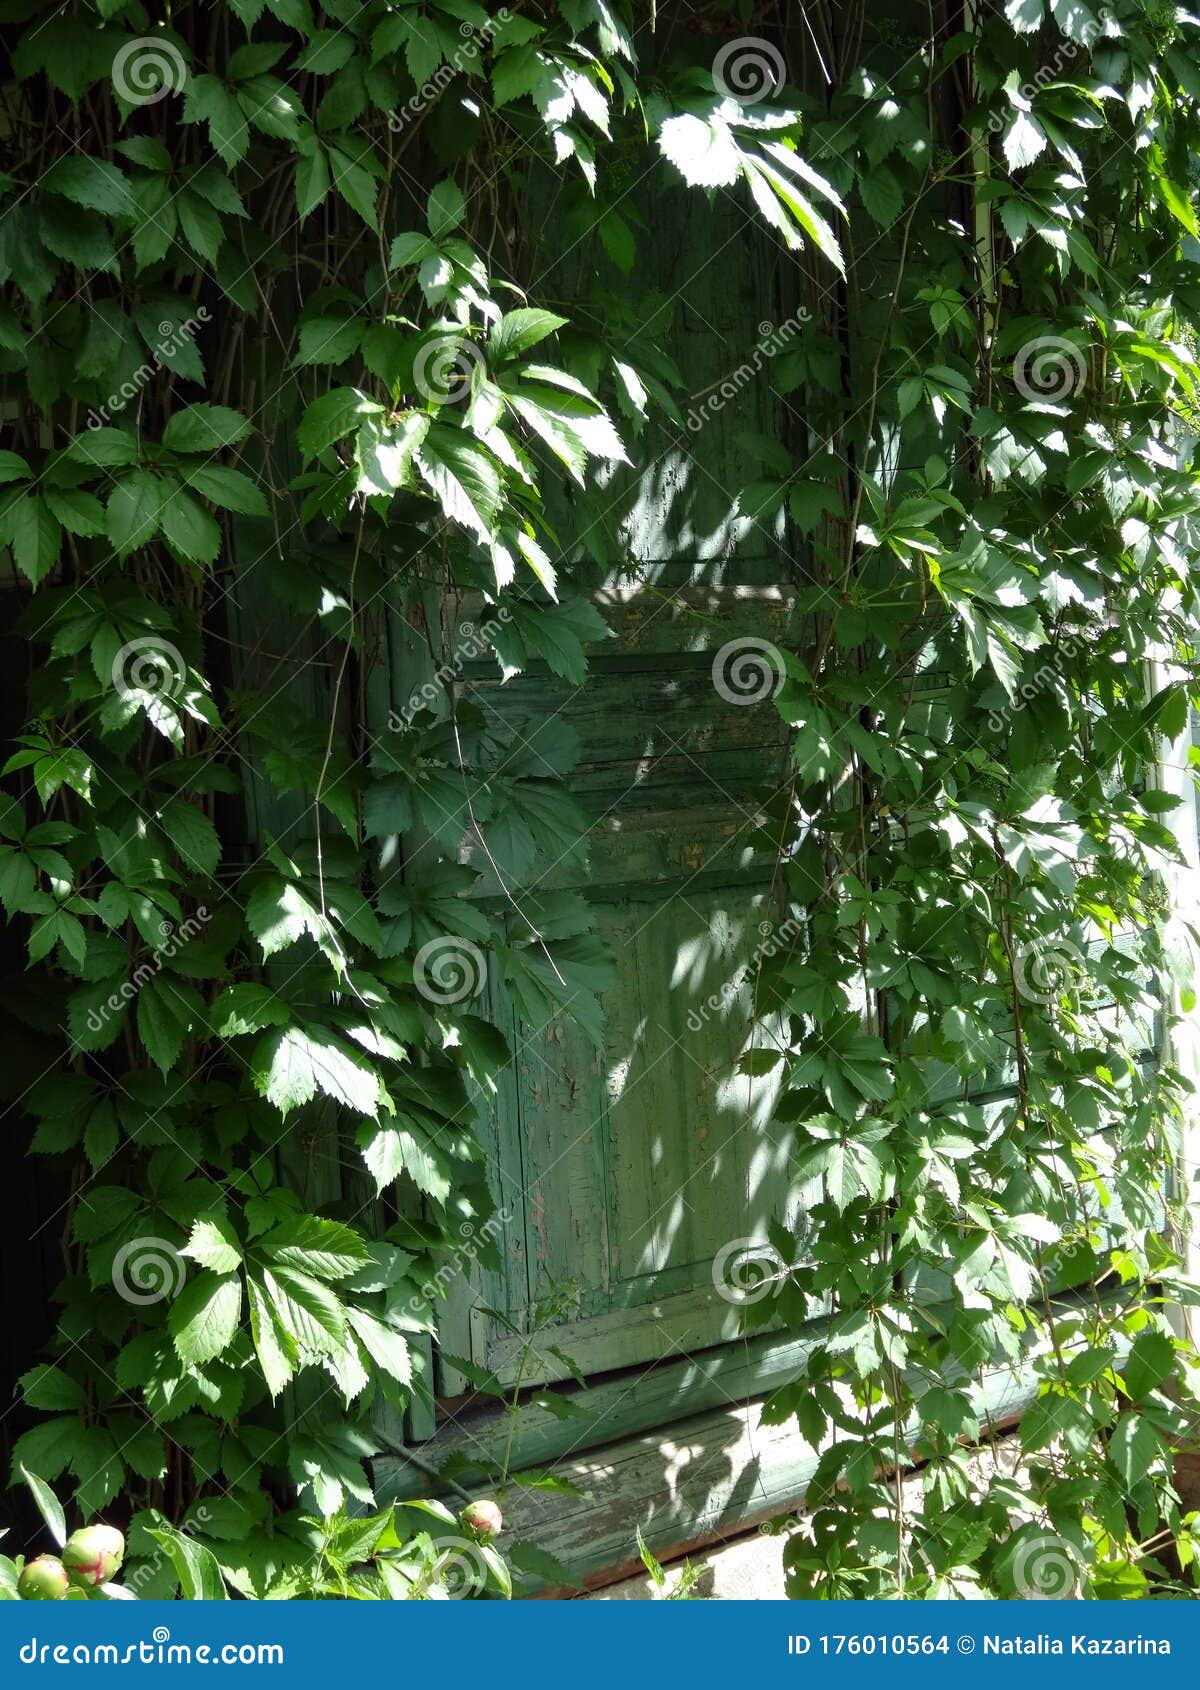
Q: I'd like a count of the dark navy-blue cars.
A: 0